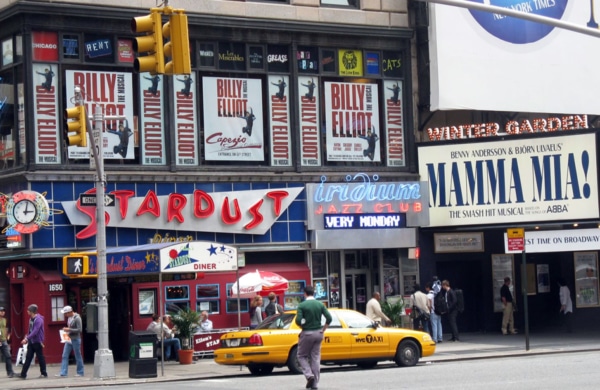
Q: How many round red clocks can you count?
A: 1